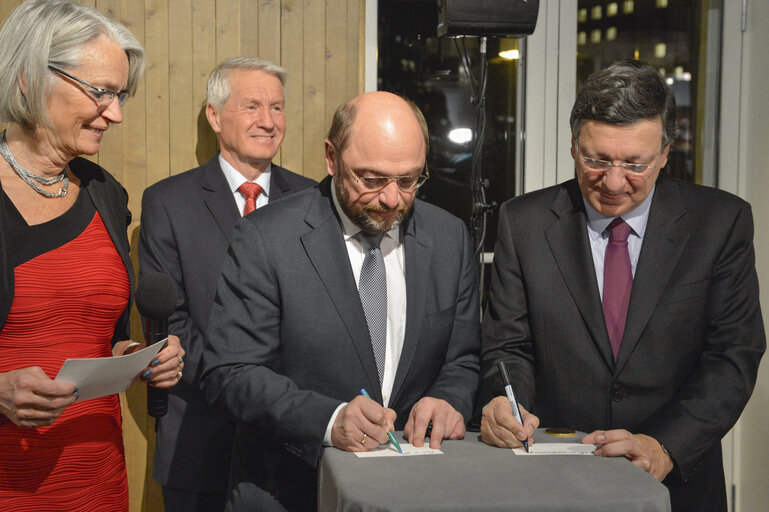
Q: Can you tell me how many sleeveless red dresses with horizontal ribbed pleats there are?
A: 1